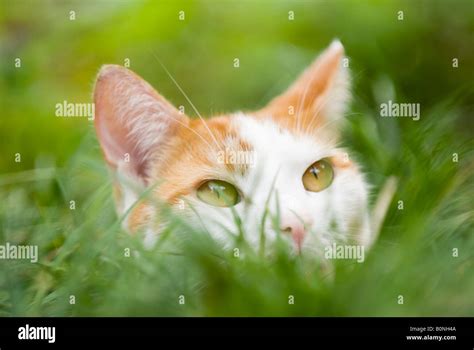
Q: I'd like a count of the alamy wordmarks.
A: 6